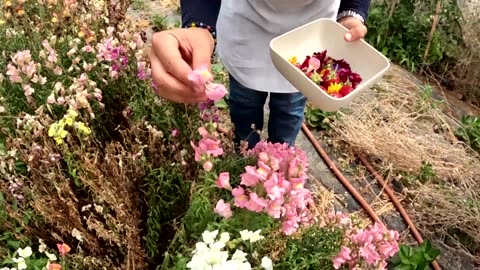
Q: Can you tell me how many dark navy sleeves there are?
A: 2